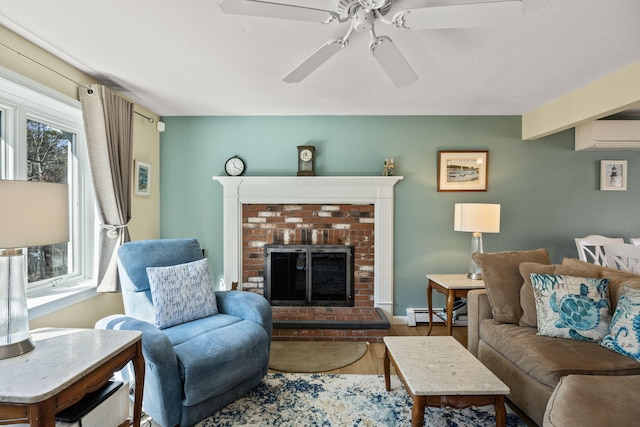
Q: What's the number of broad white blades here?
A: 4